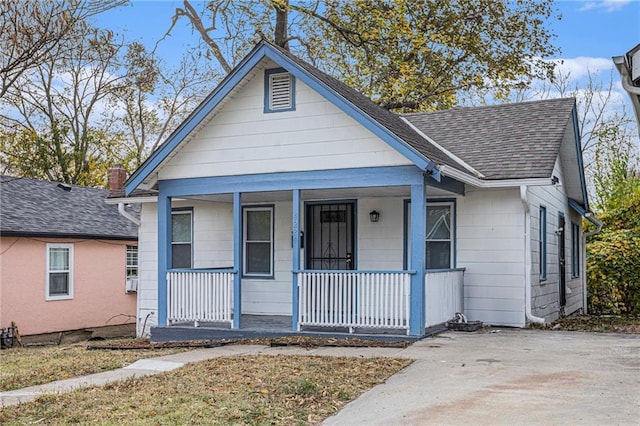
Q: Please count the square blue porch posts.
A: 4